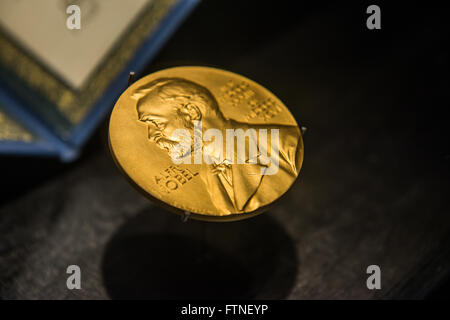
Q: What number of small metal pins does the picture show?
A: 3